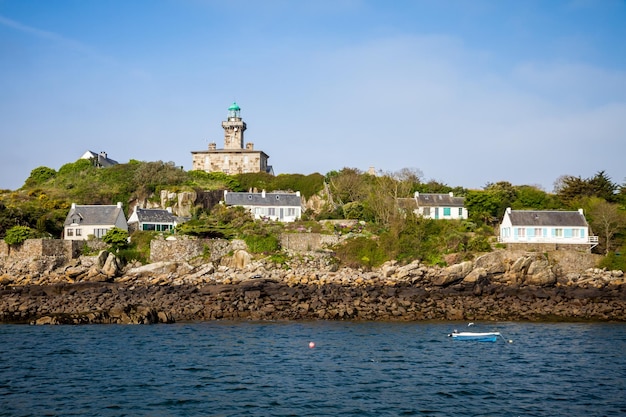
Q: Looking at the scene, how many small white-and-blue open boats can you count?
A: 1